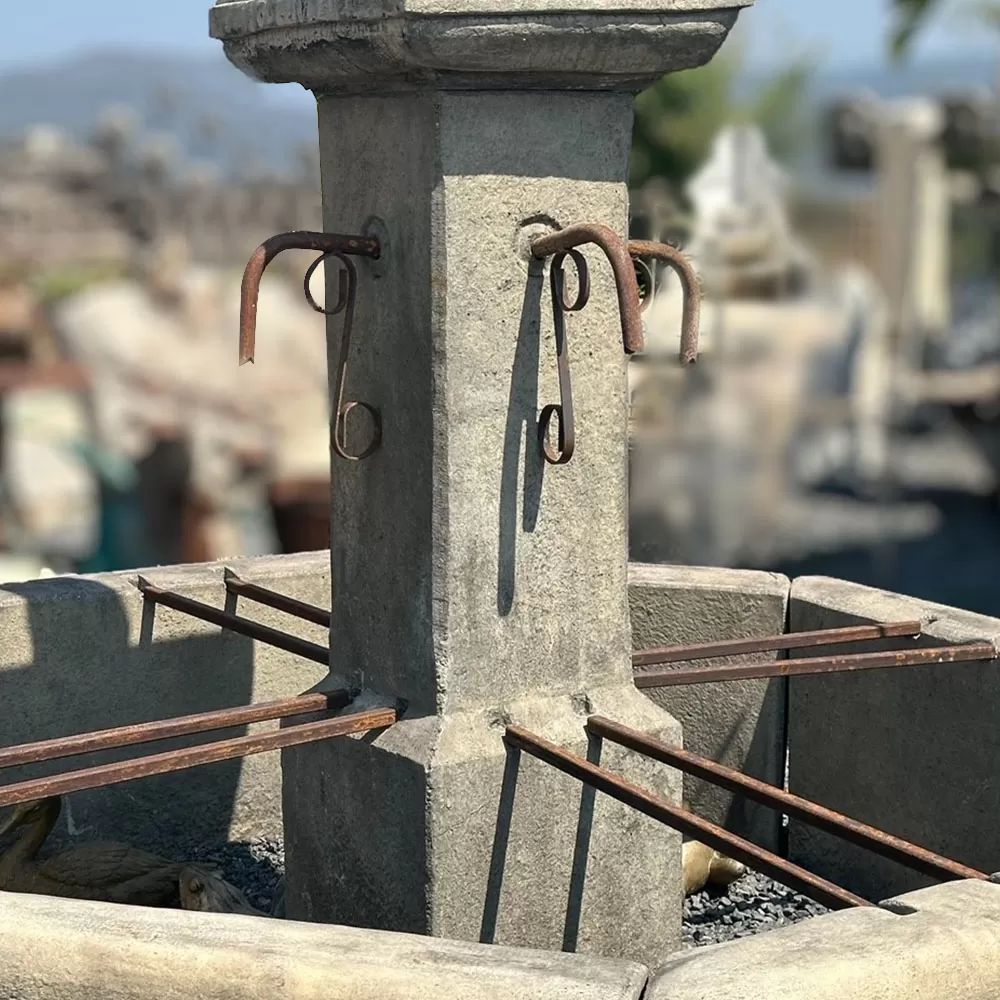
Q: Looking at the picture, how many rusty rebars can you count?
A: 8